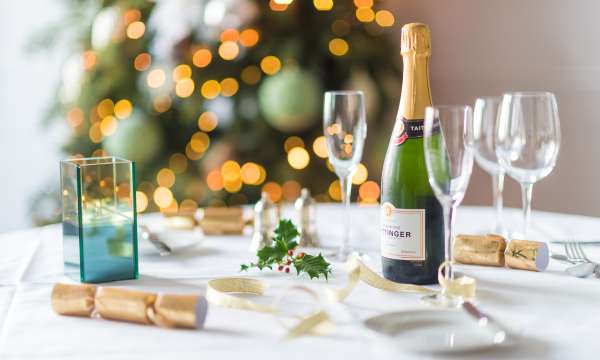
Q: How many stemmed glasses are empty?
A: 4